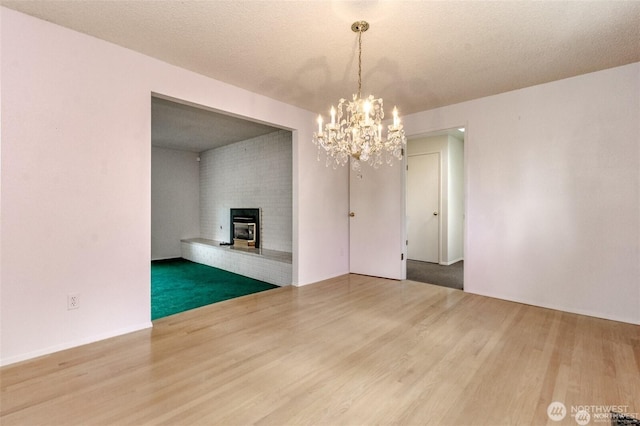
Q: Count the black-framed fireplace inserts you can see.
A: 1